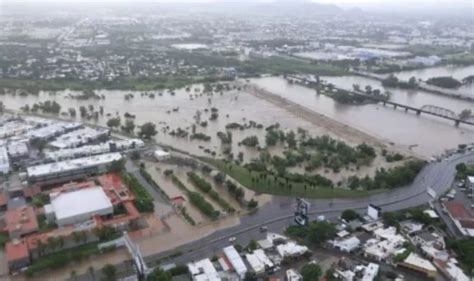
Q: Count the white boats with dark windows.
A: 0